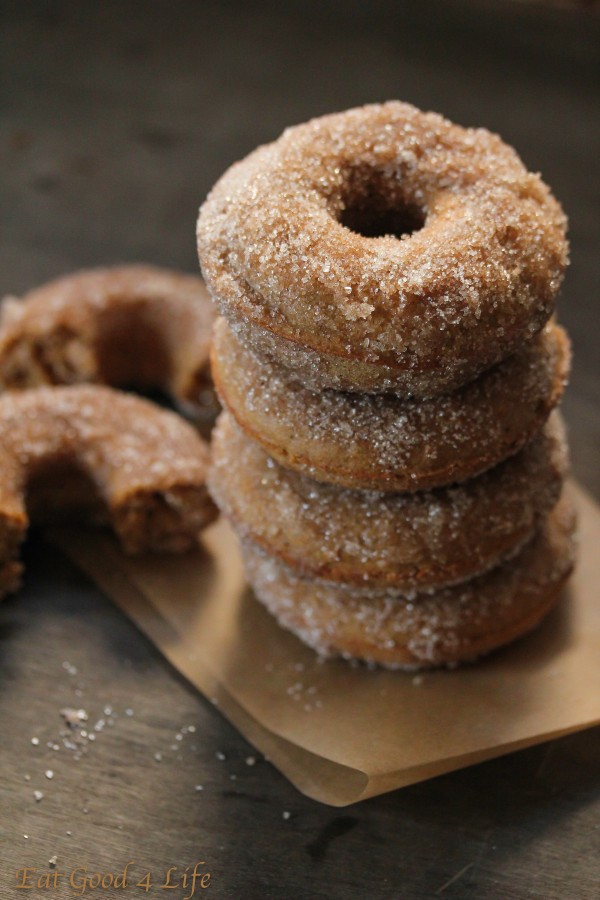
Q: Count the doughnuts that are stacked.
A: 4